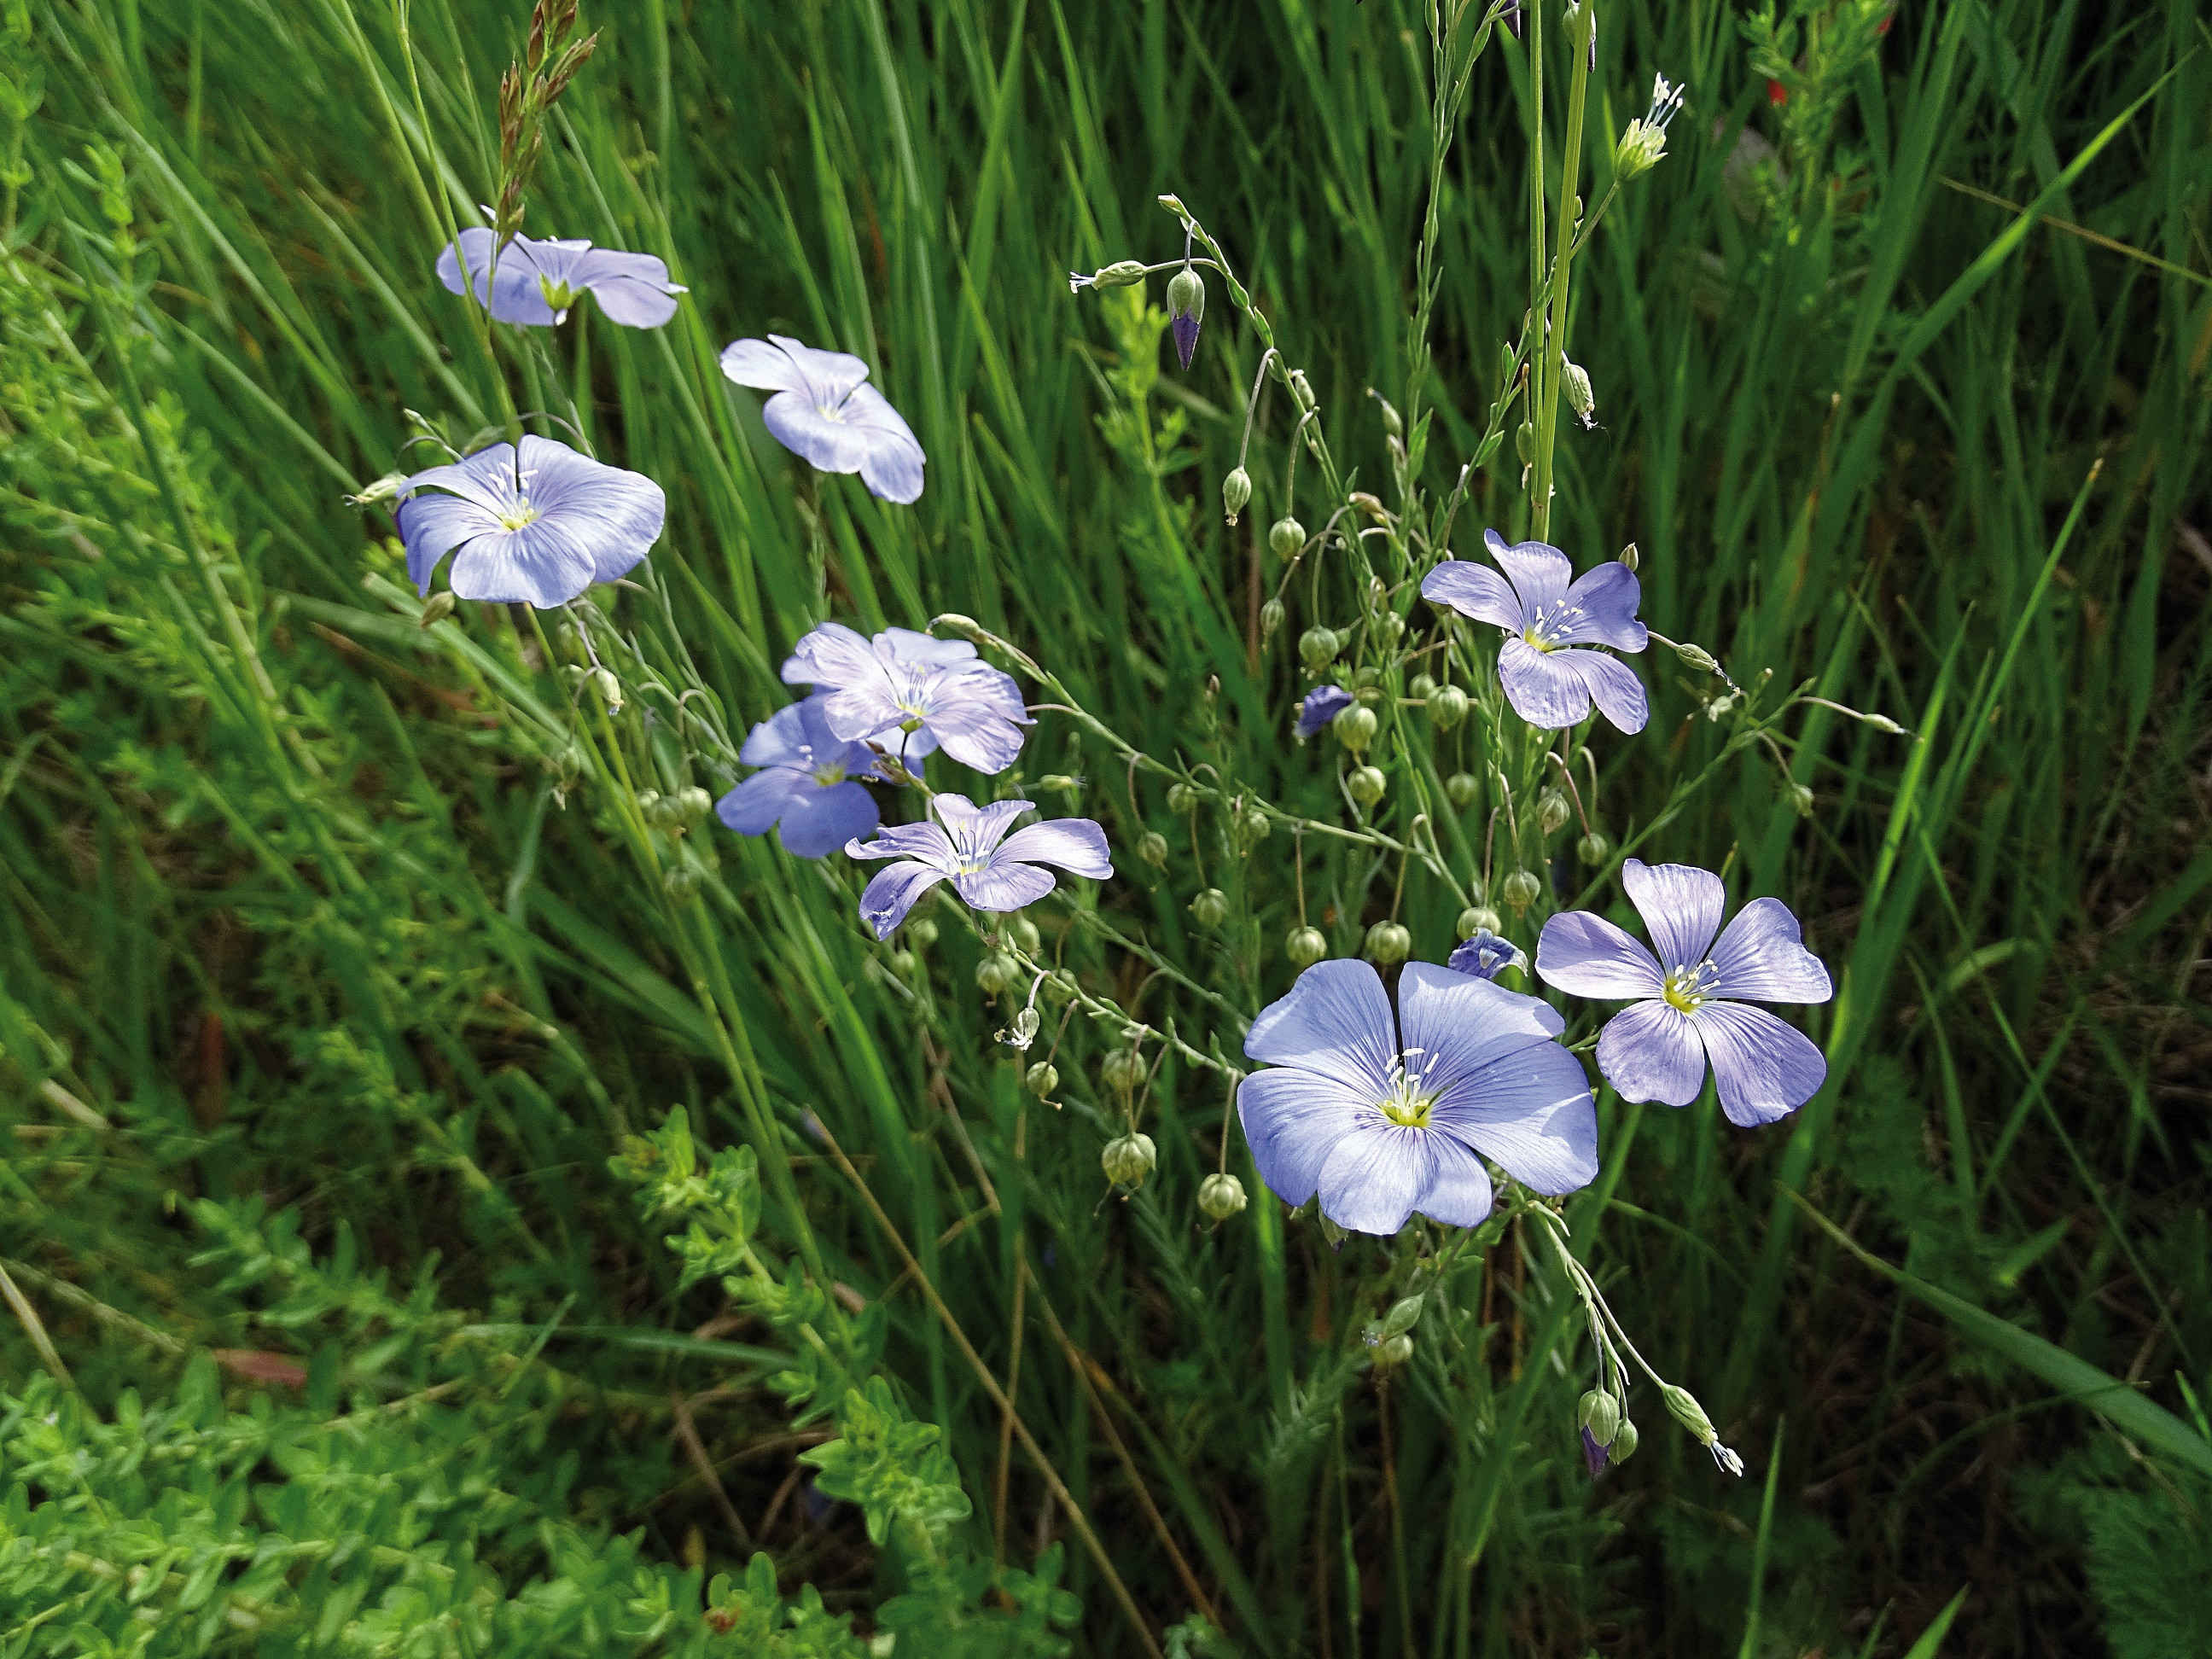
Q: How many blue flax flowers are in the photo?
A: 9